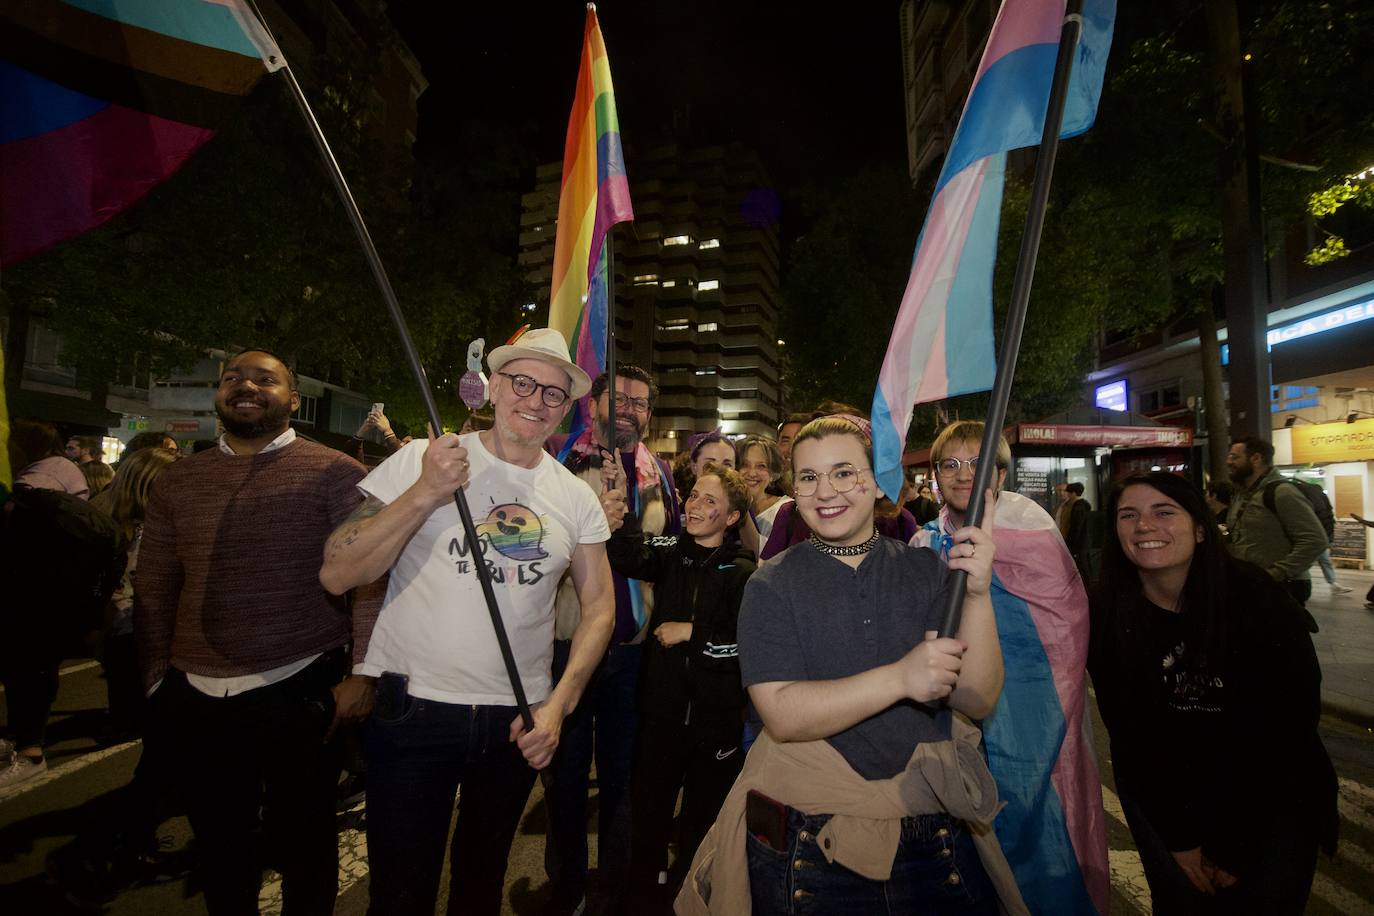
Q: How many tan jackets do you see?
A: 1